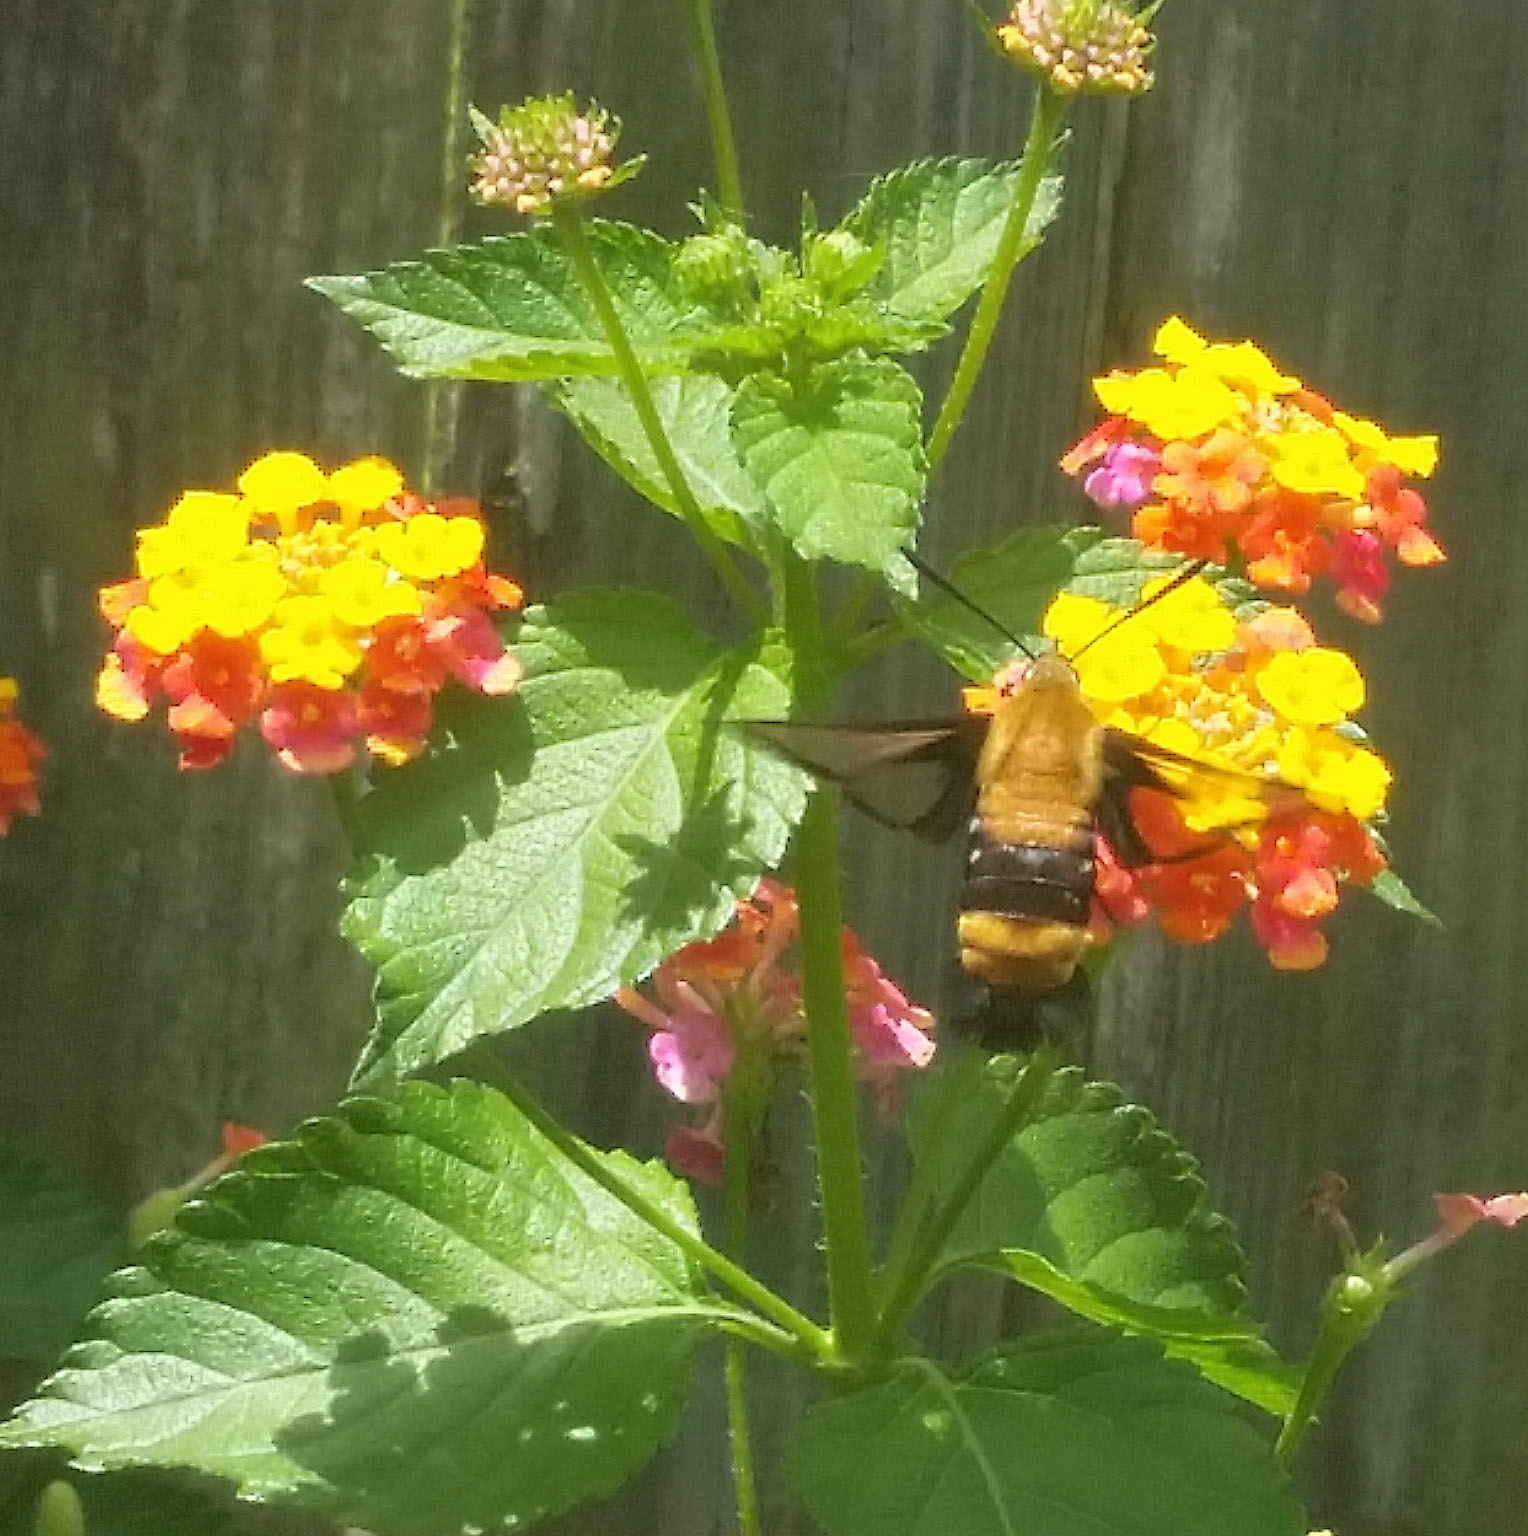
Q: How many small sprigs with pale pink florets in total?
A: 2